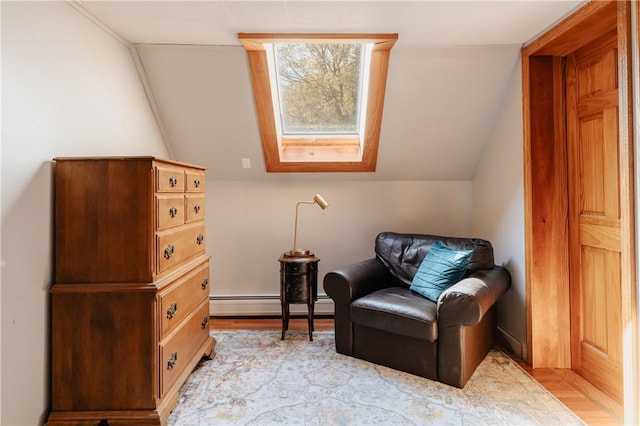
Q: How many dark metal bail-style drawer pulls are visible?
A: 10